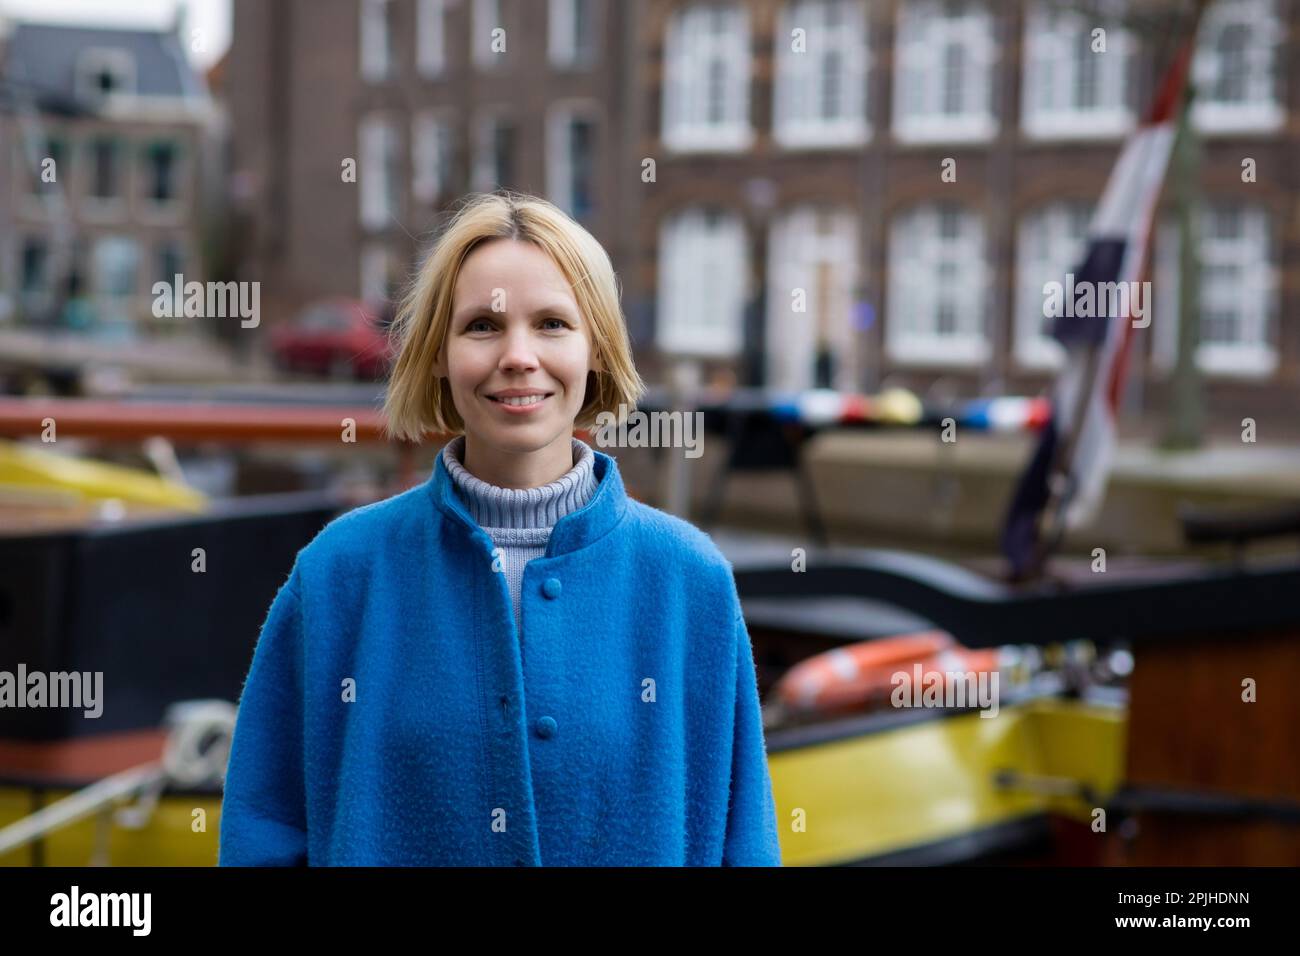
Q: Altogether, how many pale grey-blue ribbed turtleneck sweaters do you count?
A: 1